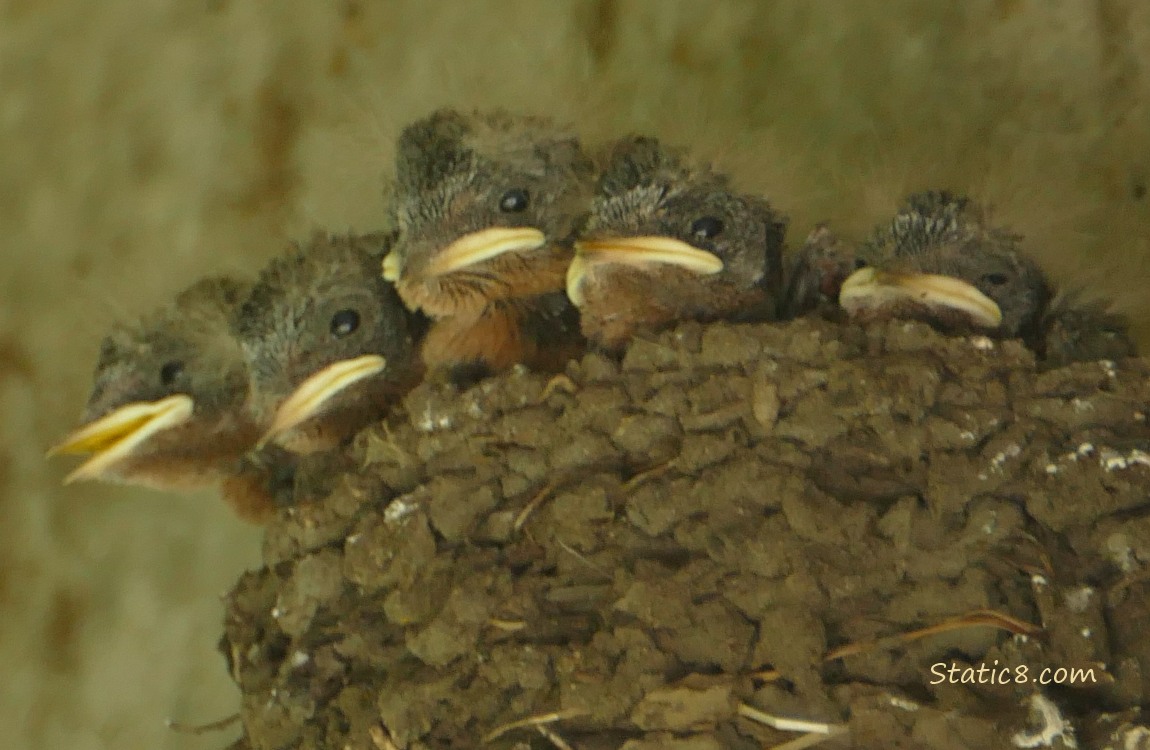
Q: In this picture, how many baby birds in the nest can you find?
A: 5